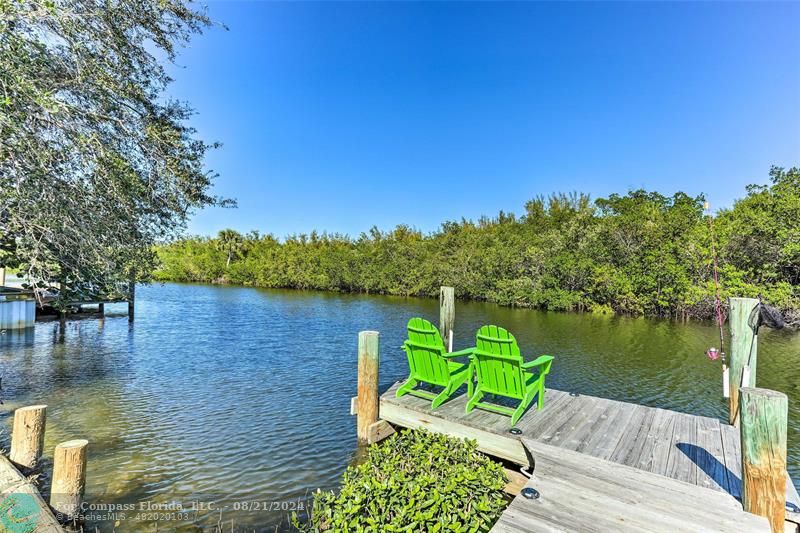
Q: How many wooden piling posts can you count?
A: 6